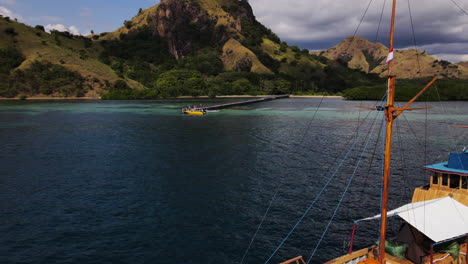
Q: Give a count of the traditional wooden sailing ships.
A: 1